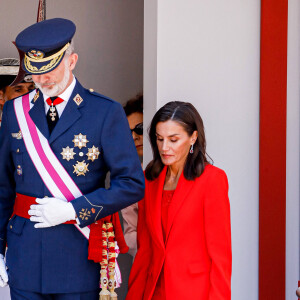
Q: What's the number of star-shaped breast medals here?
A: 4